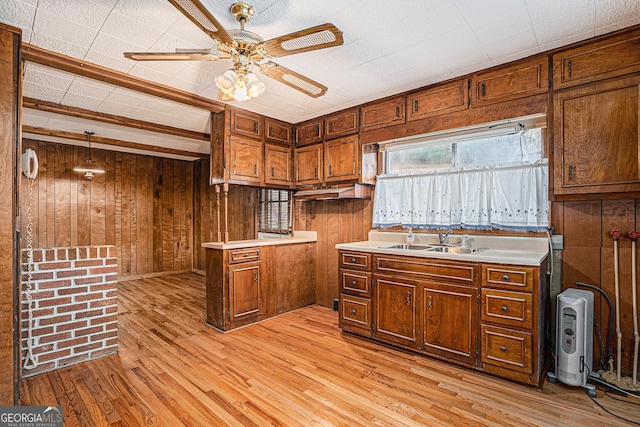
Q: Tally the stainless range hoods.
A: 1